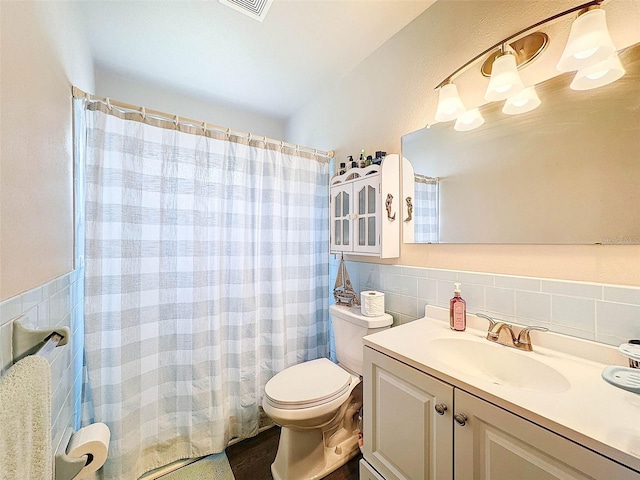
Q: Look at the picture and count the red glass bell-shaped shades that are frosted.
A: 0